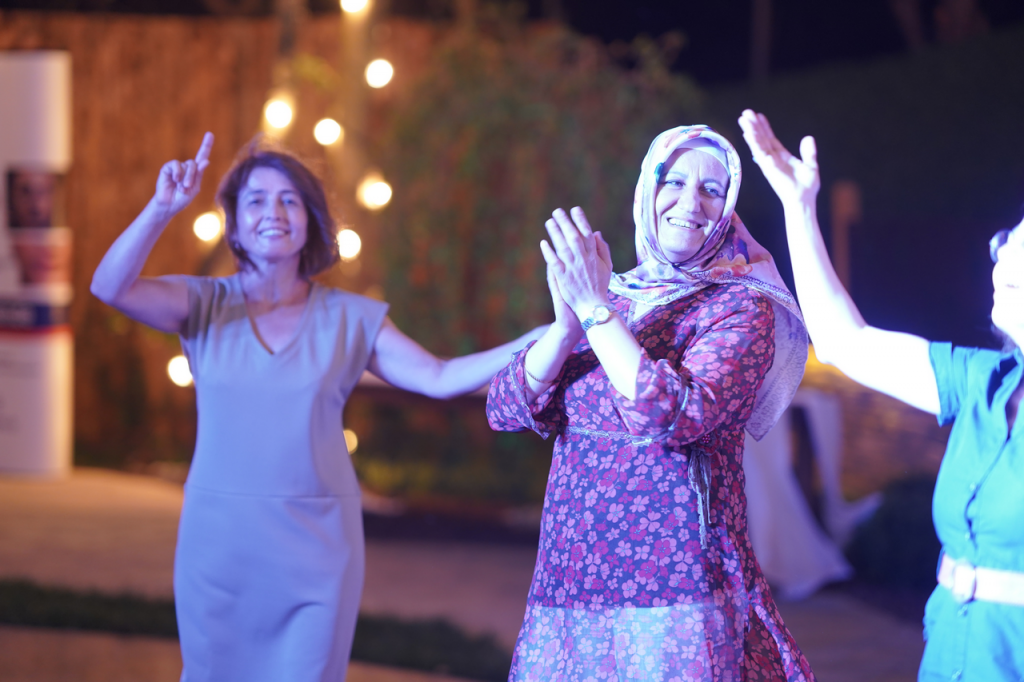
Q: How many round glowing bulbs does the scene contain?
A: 9